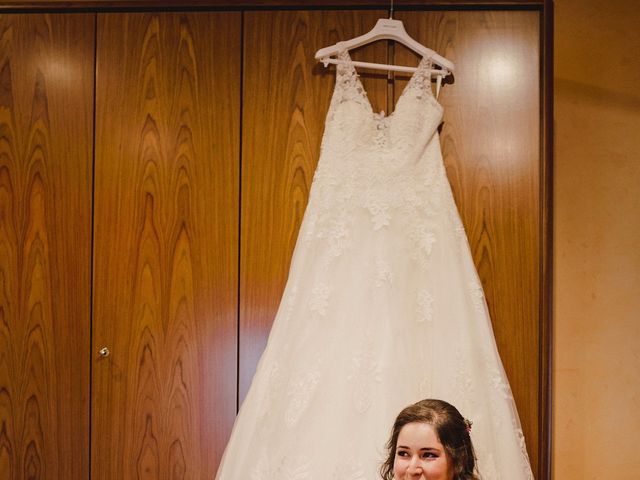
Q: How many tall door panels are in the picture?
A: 4